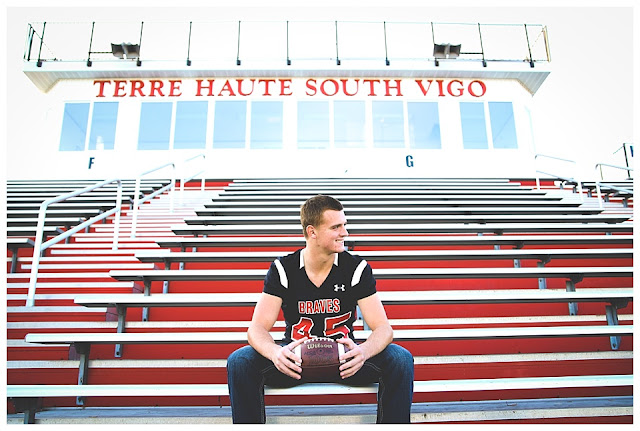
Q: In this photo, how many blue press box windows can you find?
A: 12